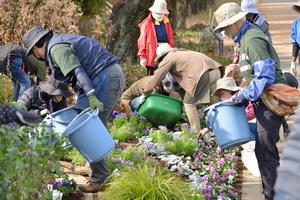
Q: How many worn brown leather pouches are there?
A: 1